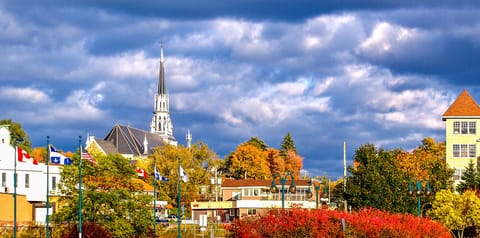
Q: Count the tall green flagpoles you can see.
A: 5